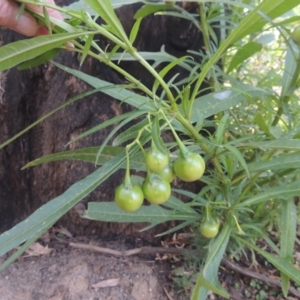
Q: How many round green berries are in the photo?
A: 6